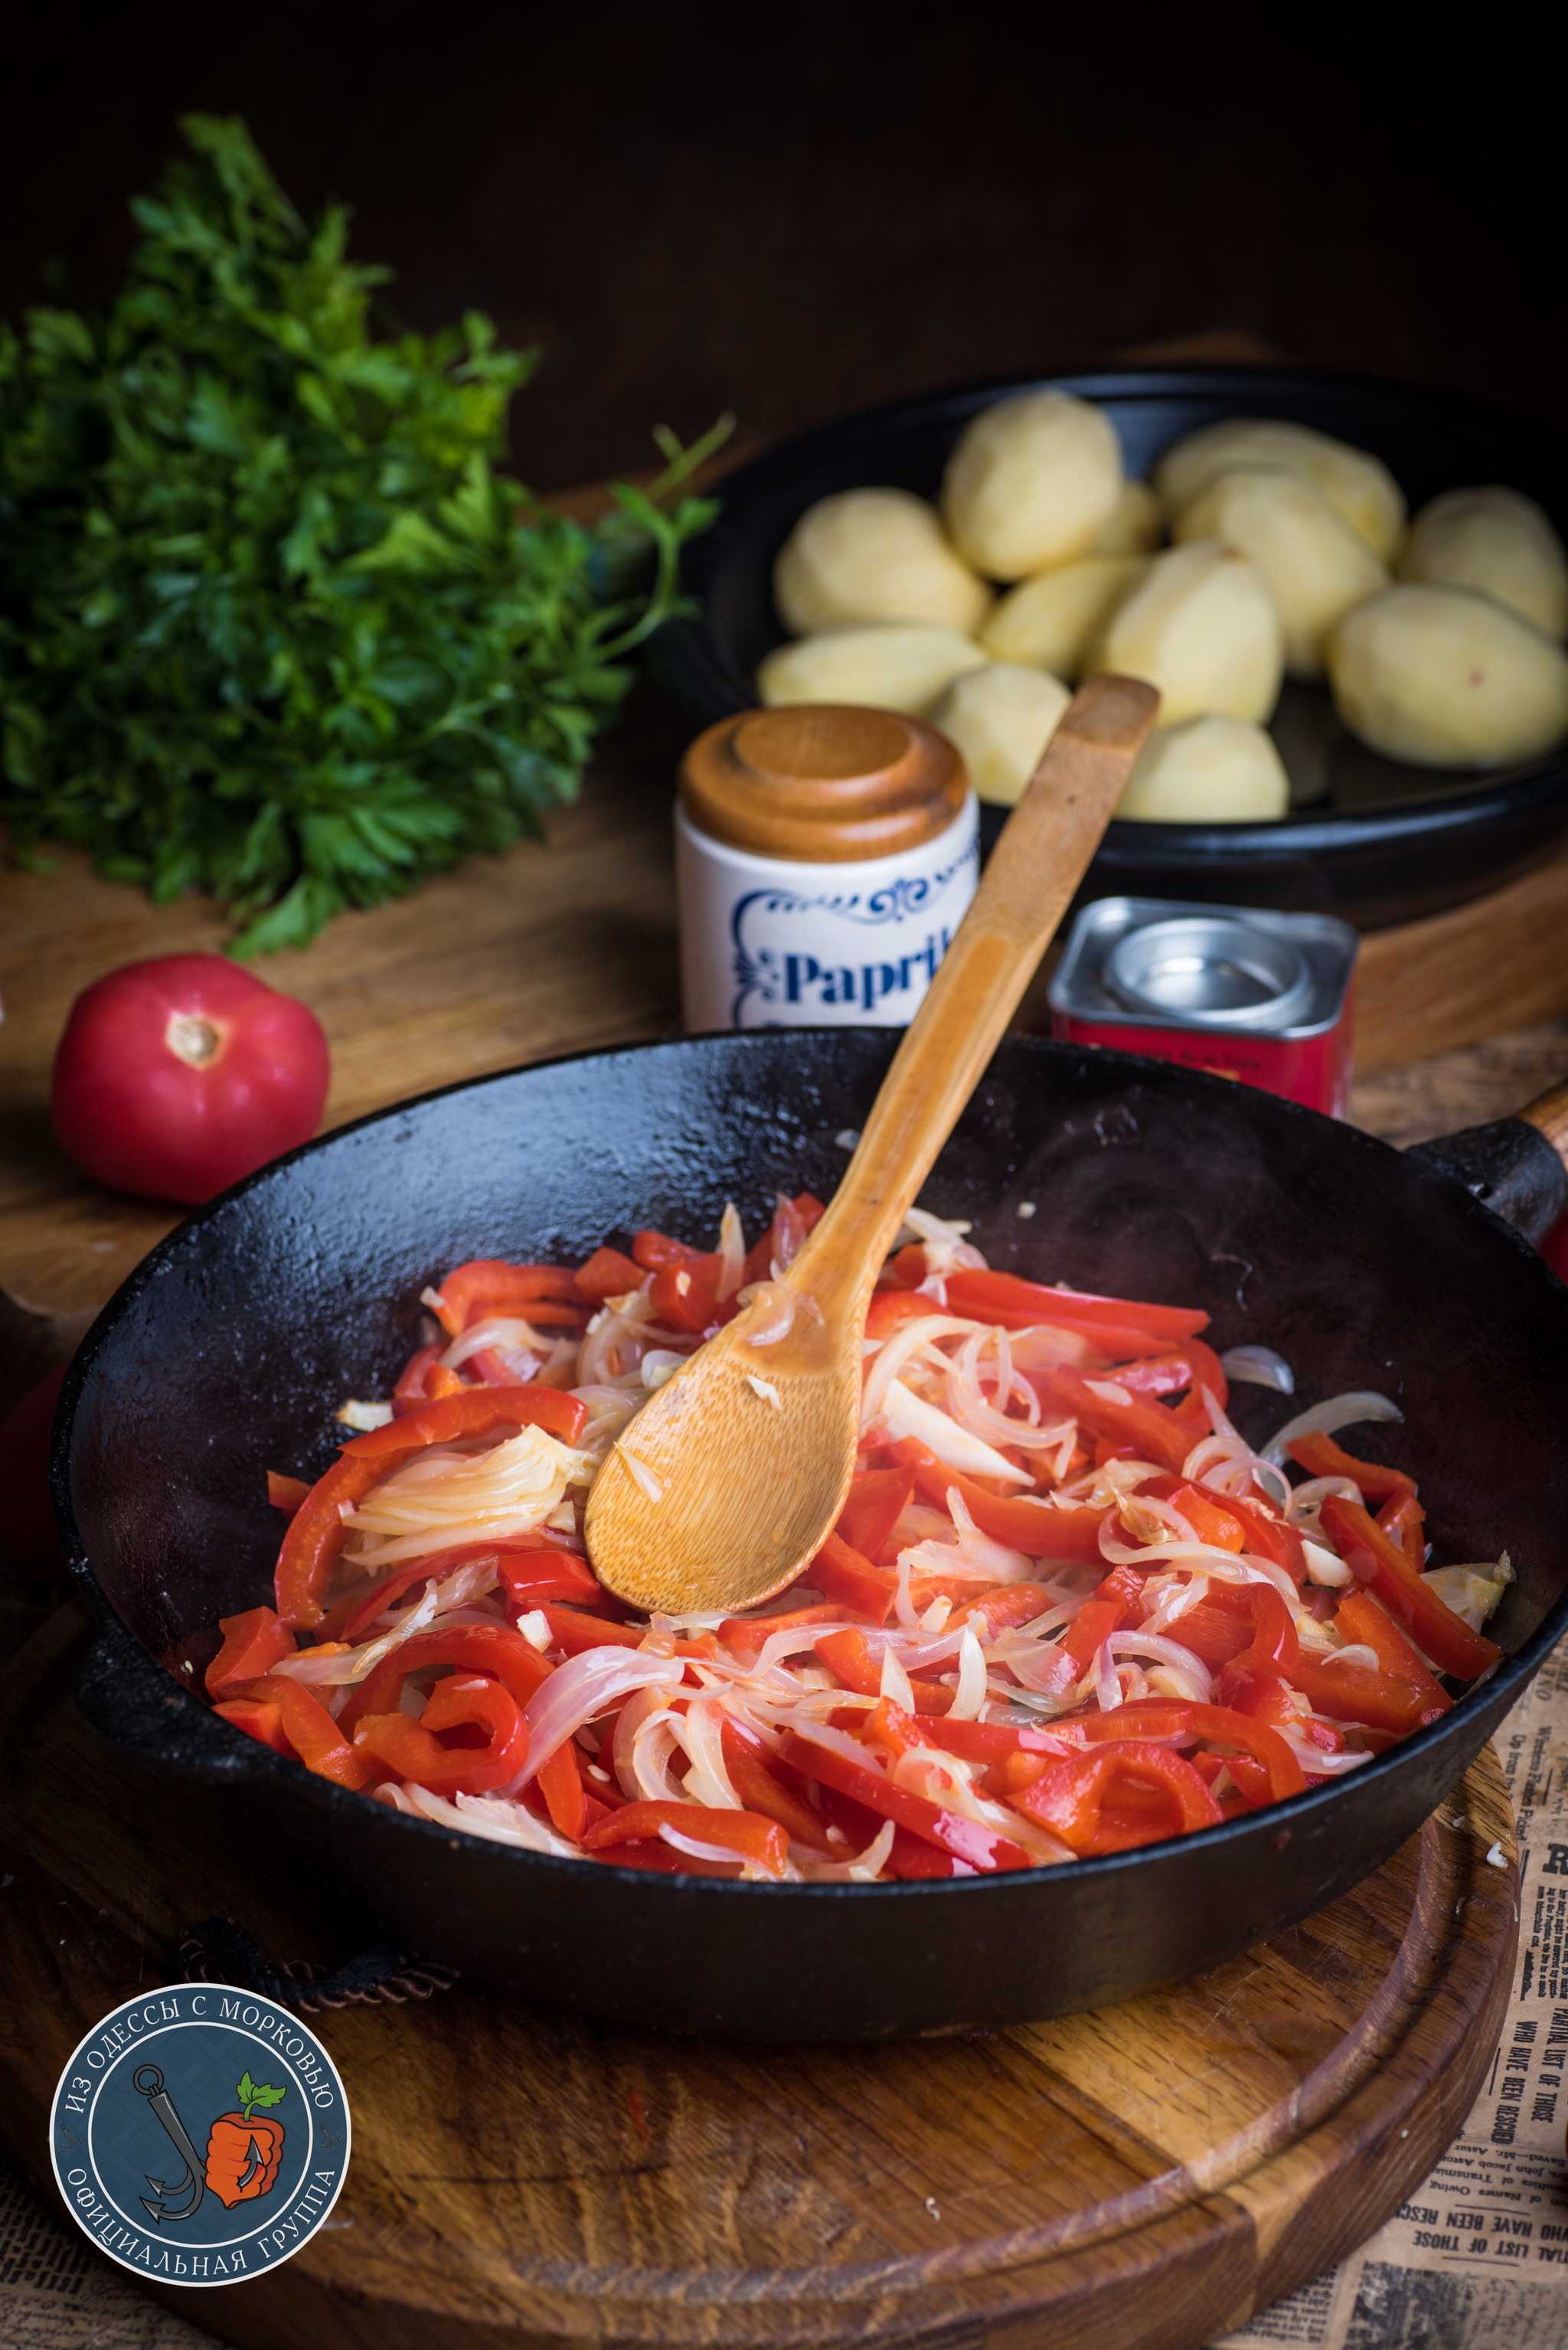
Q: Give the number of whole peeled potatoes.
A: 12